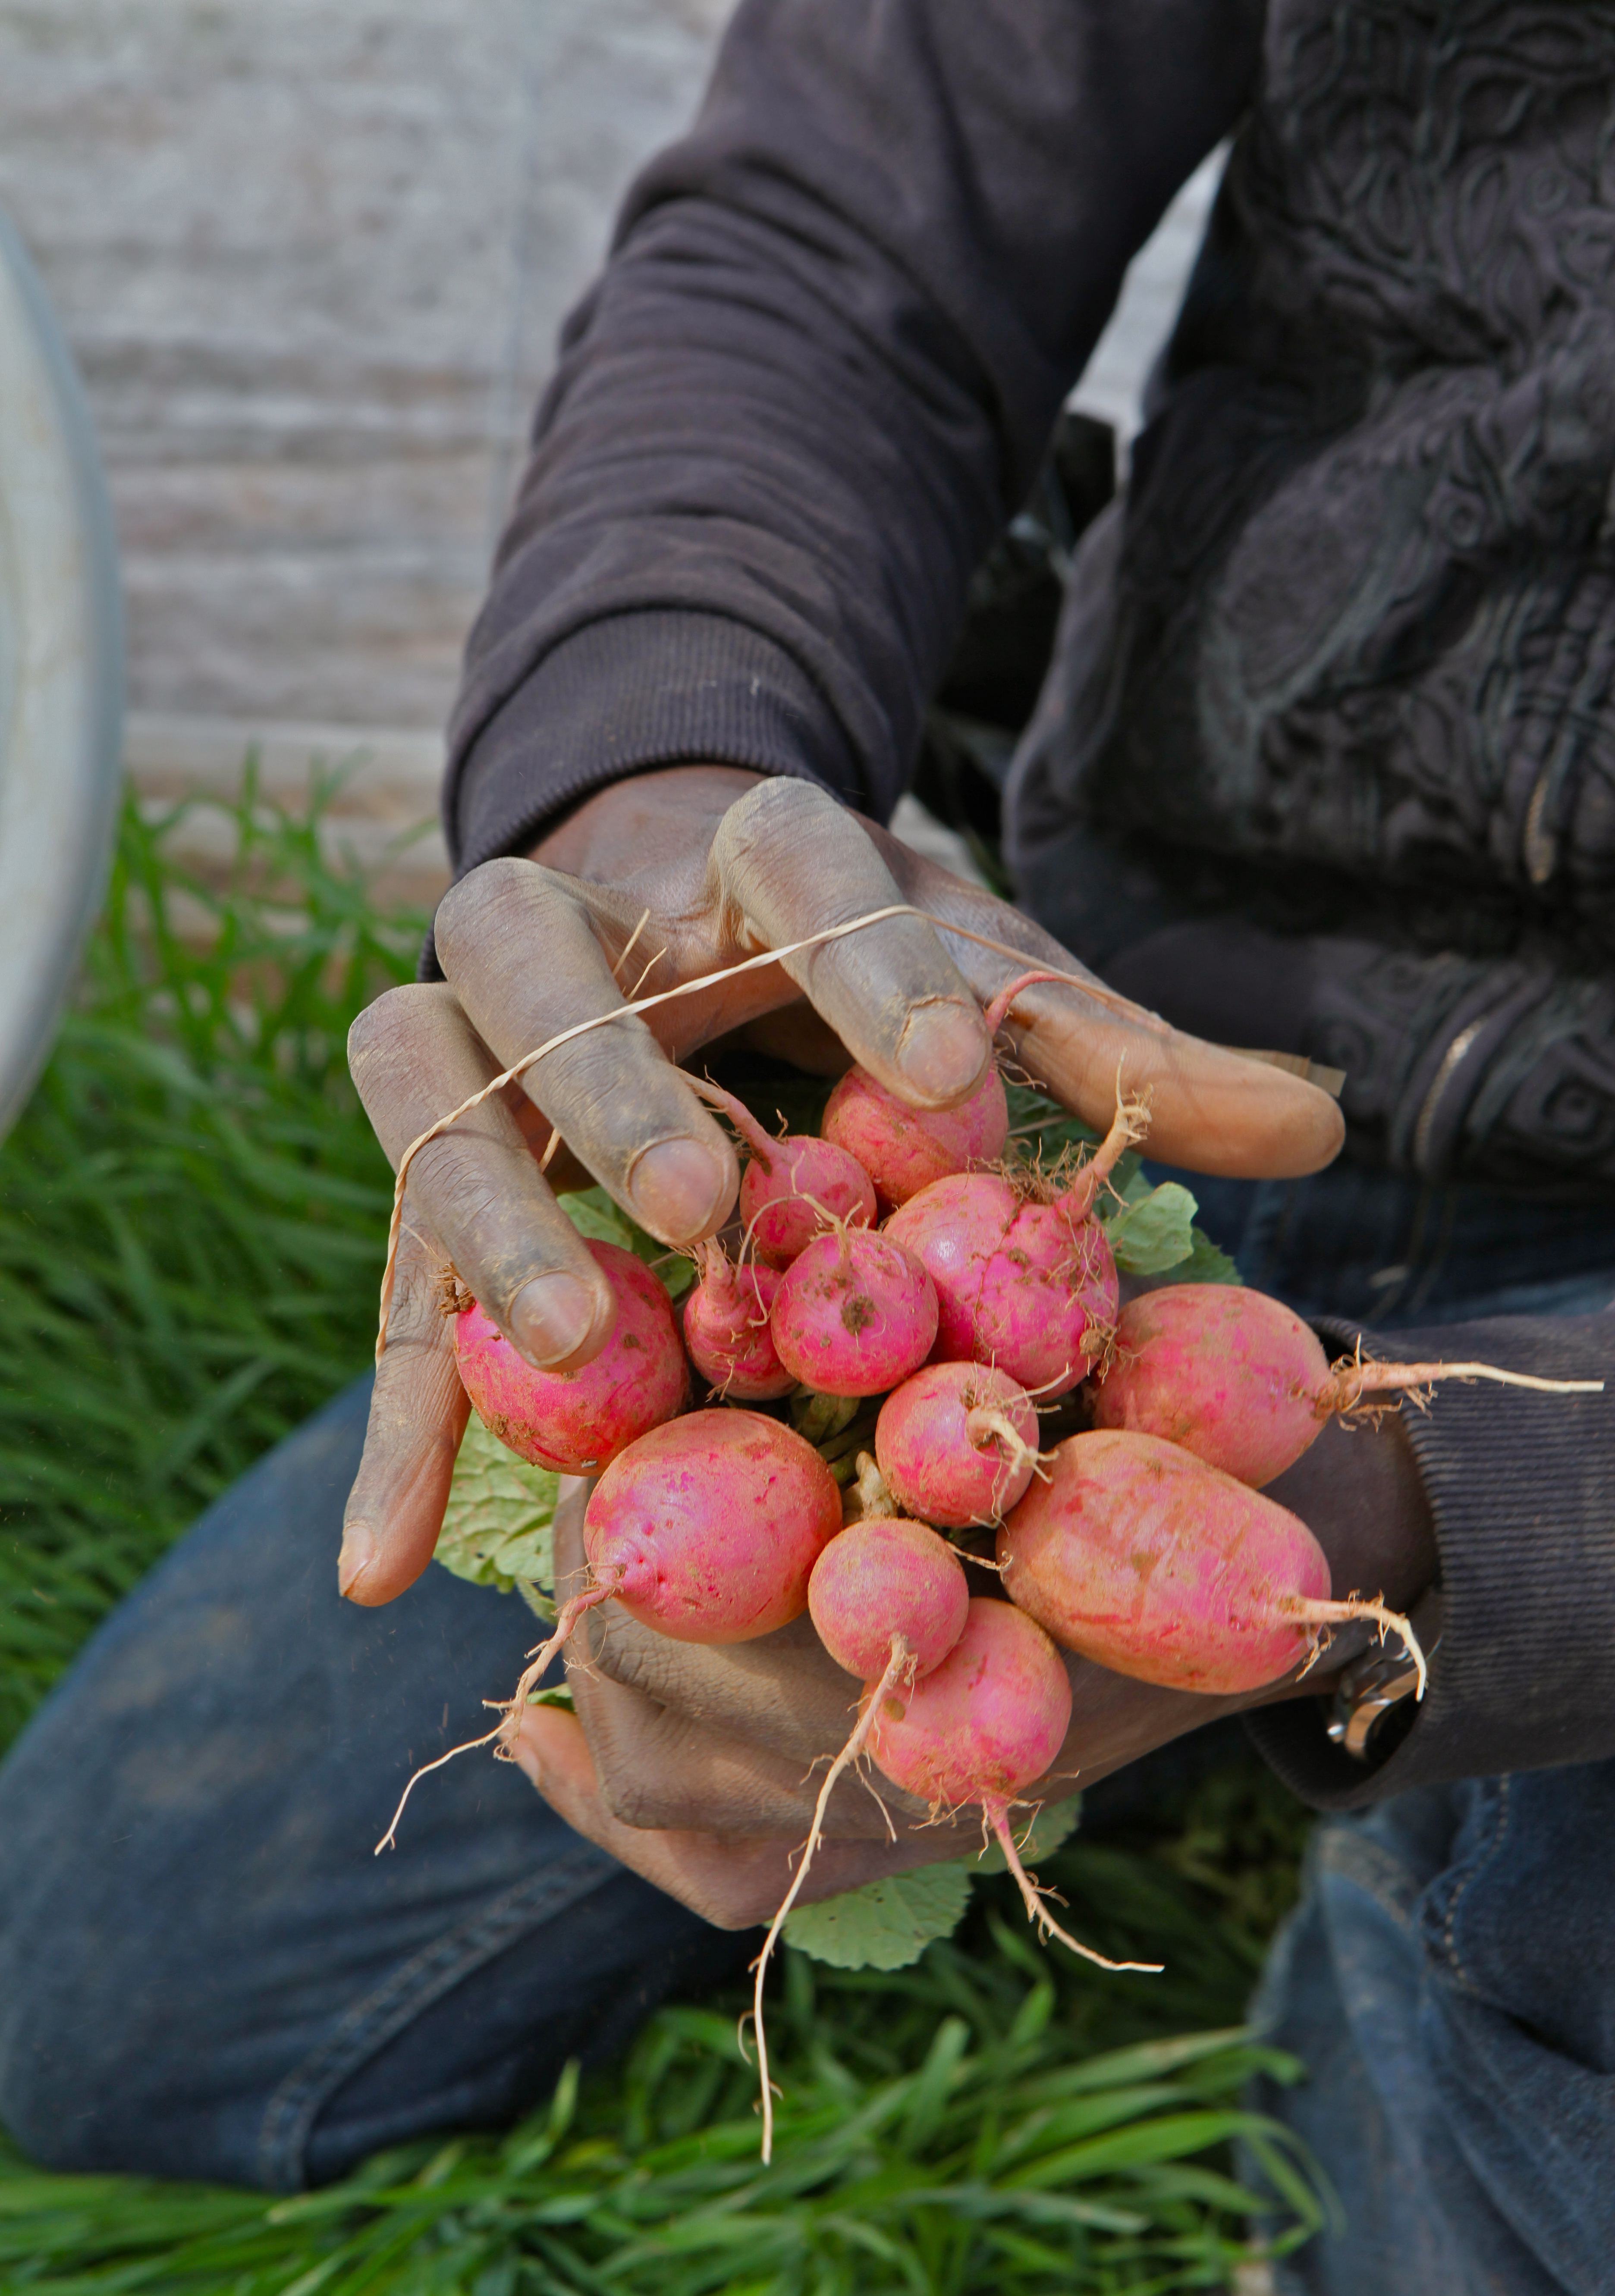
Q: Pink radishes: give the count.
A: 12